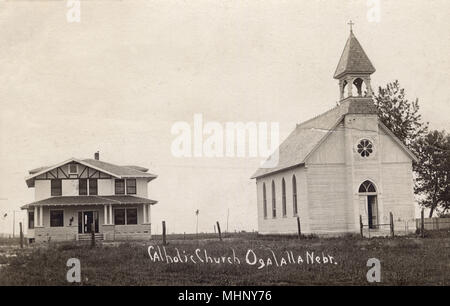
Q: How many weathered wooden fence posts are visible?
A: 8